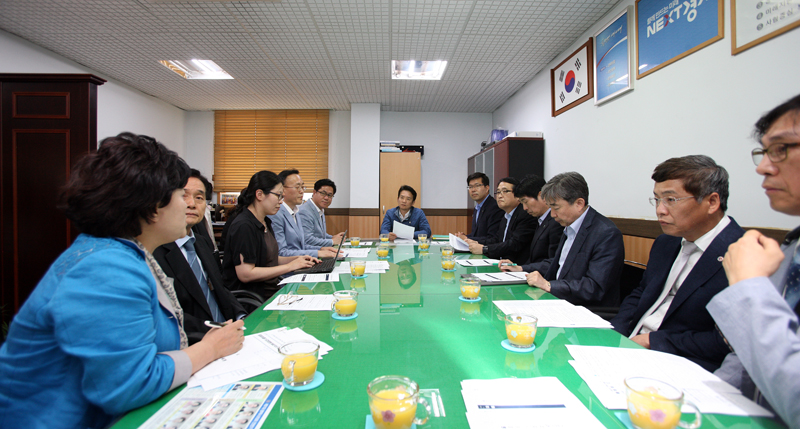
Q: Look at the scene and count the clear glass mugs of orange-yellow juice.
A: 14